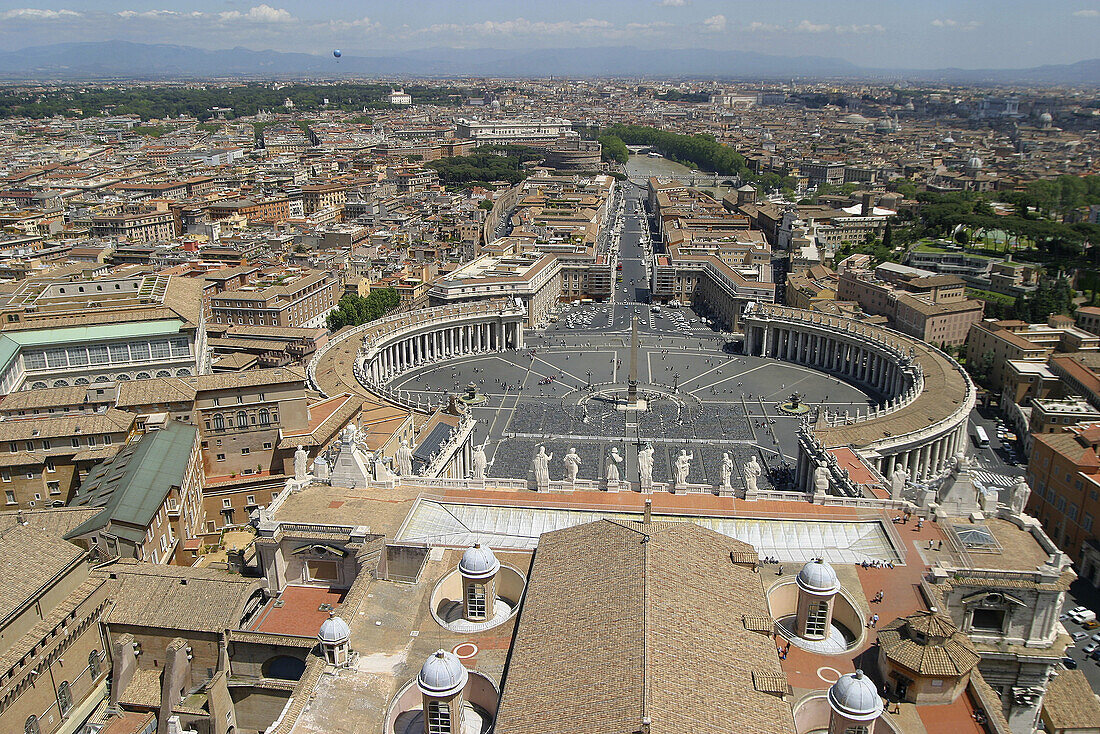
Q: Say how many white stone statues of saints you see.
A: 13